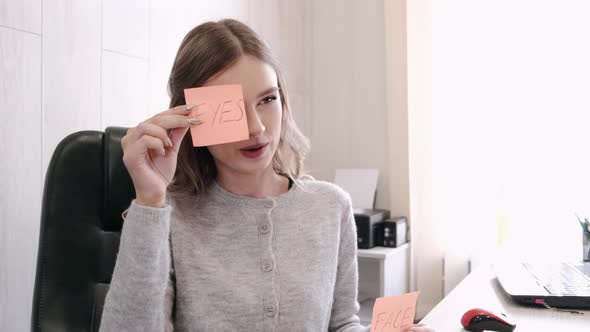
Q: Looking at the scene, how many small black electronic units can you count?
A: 2